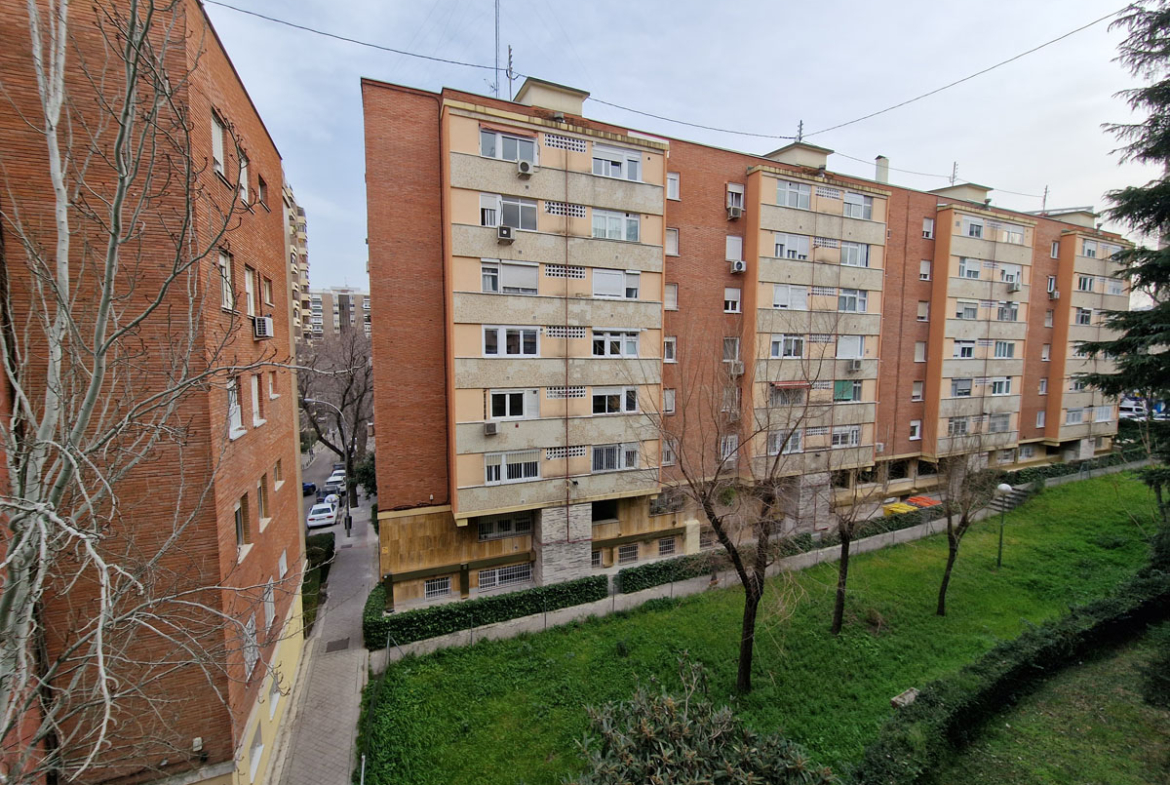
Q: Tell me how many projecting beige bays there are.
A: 4